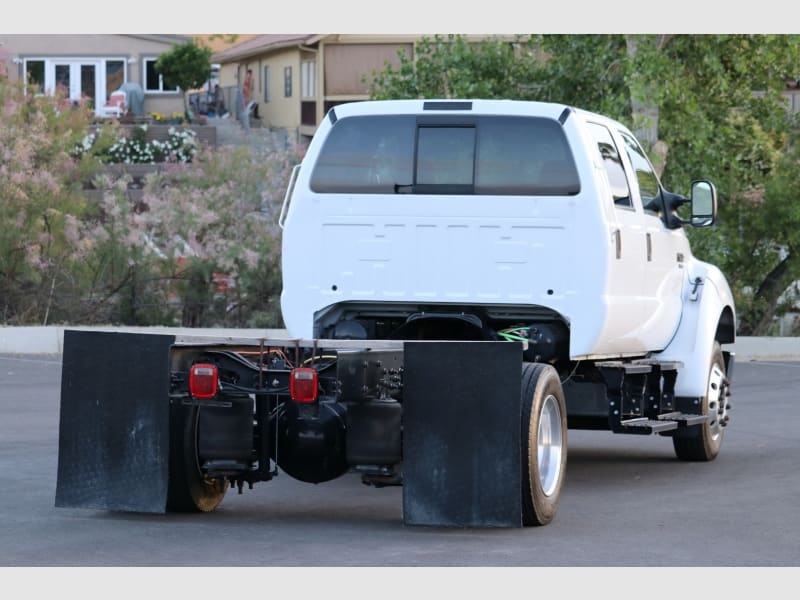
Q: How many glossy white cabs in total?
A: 1